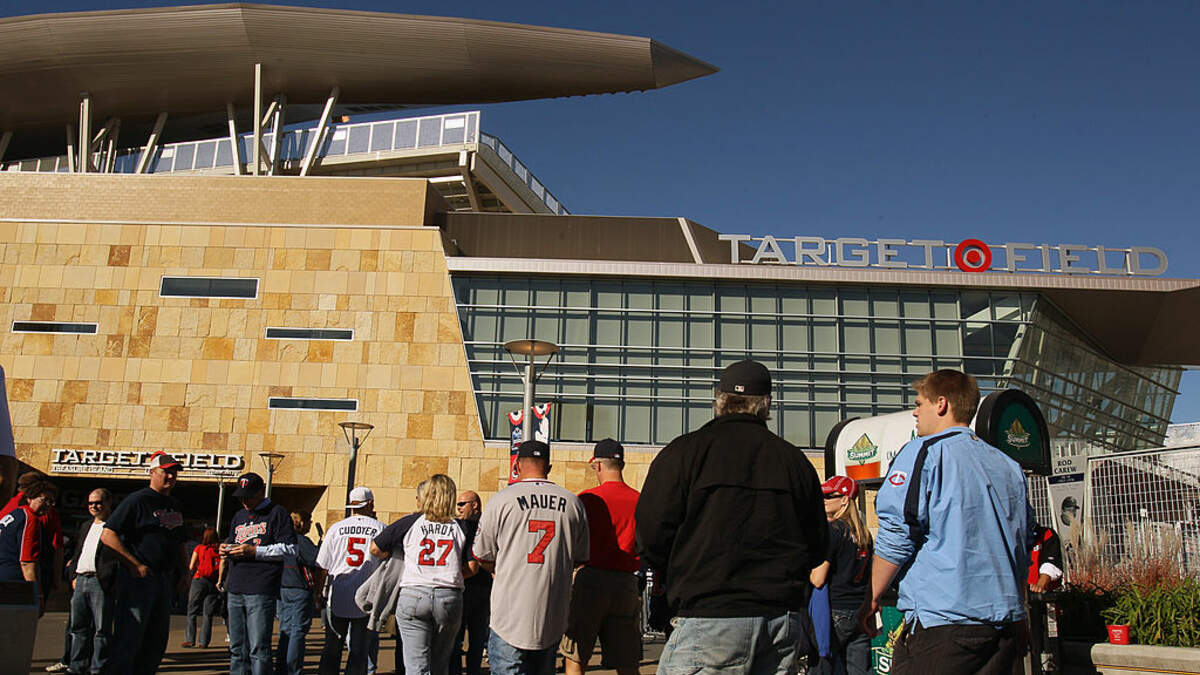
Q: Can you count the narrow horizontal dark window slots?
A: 4